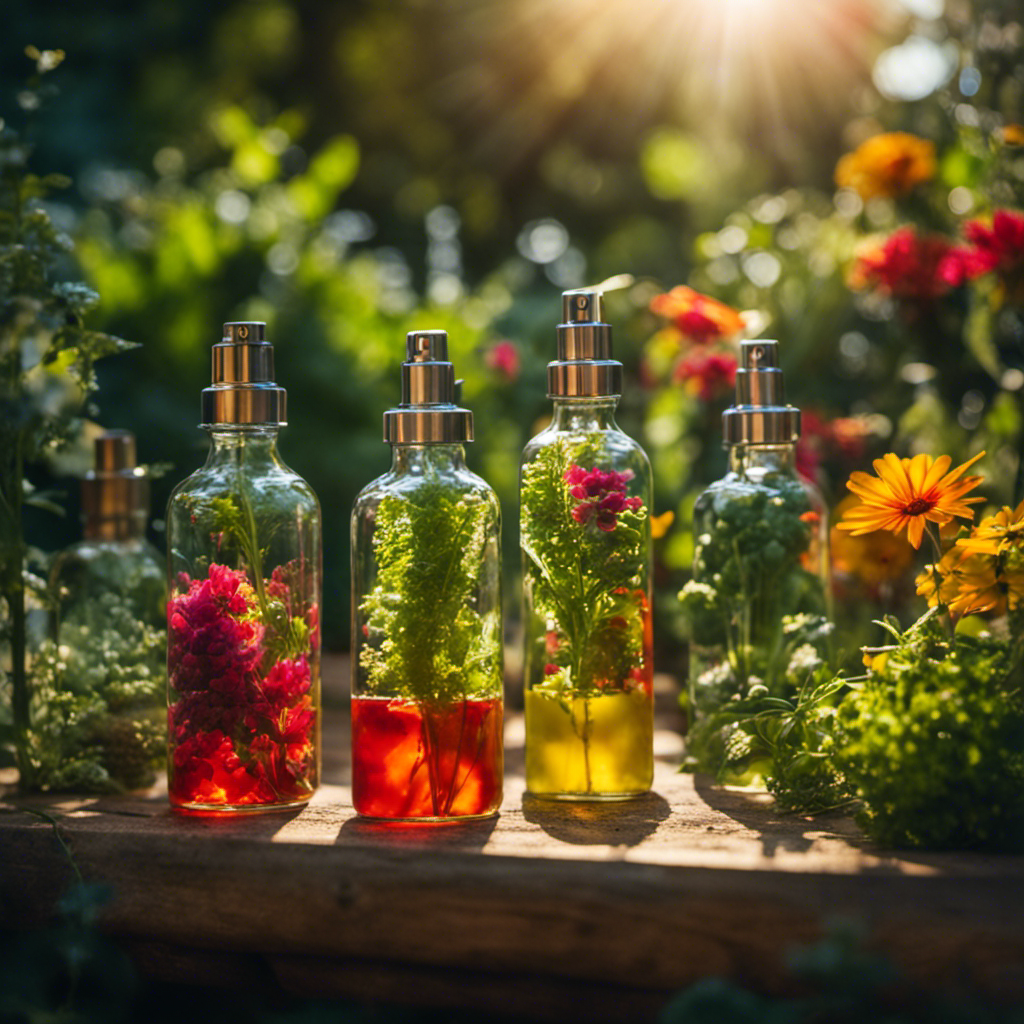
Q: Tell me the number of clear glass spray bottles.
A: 5